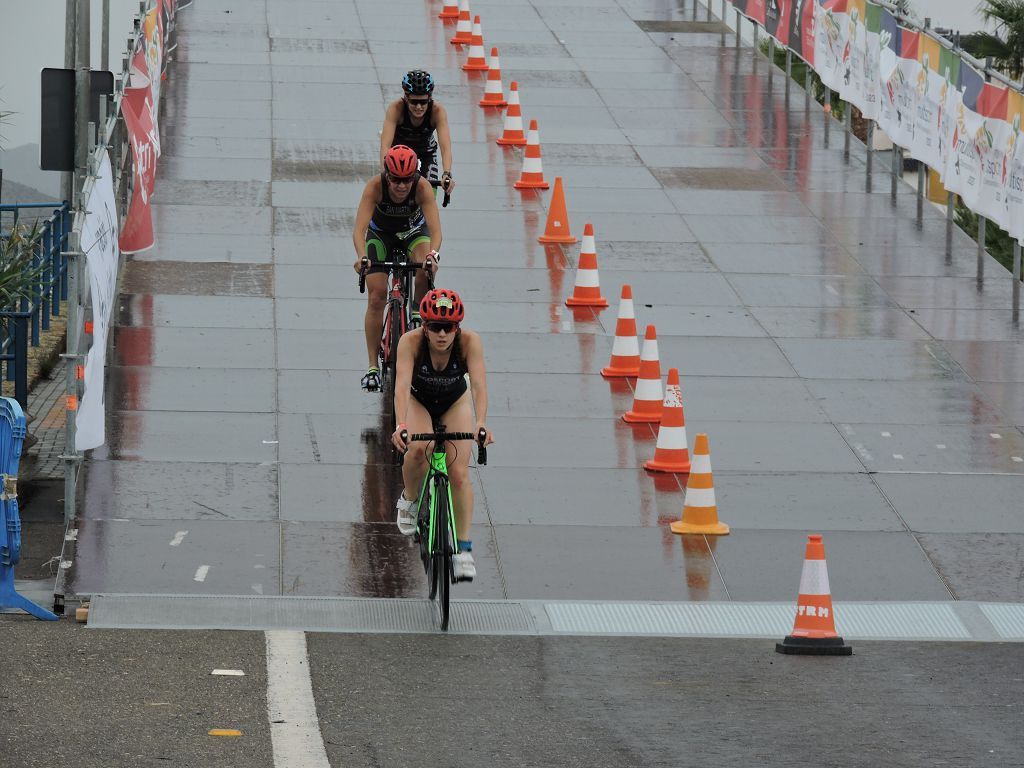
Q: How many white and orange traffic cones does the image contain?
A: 12